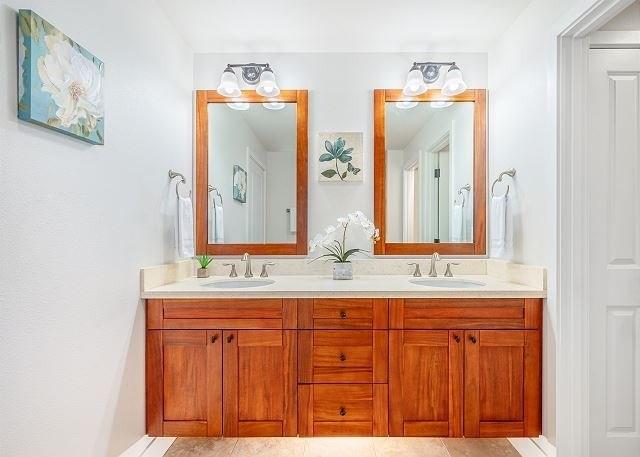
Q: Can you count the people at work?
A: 0